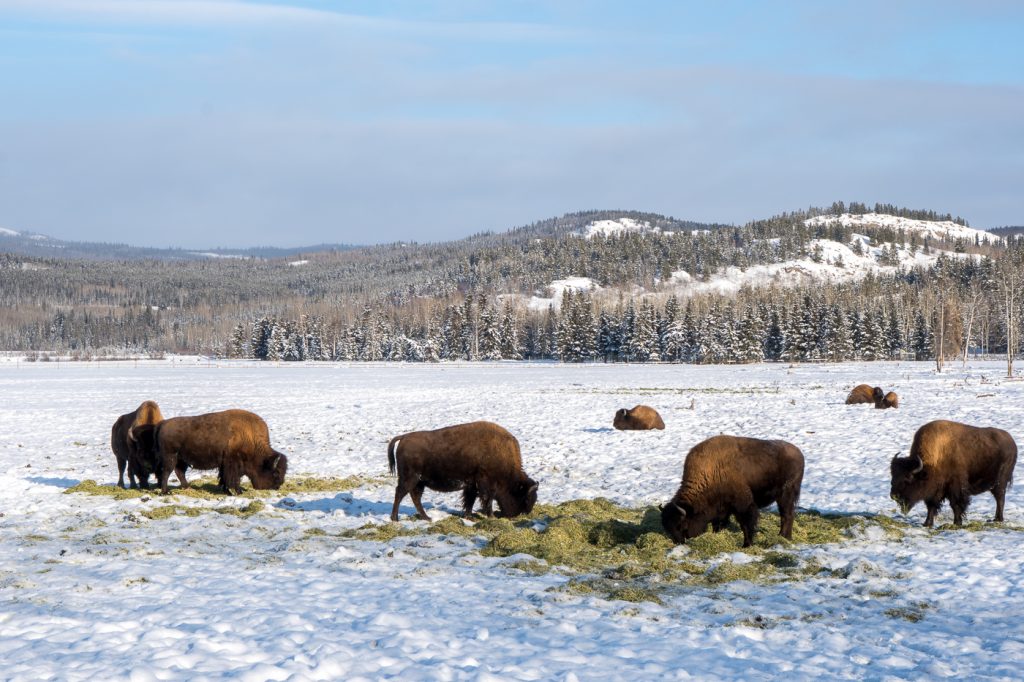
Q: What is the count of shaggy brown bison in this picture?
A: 8